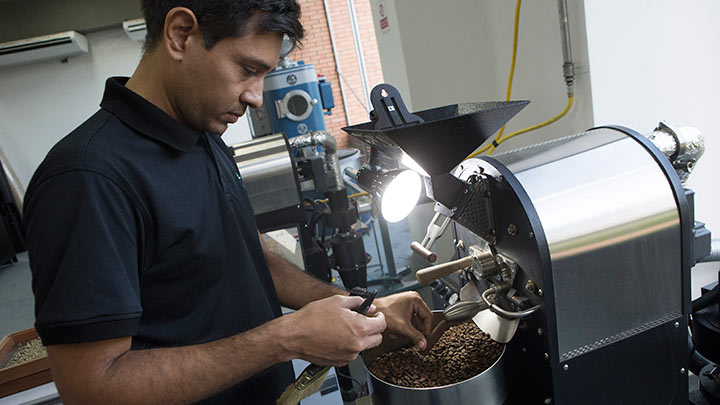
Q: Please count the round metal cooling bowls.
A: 1